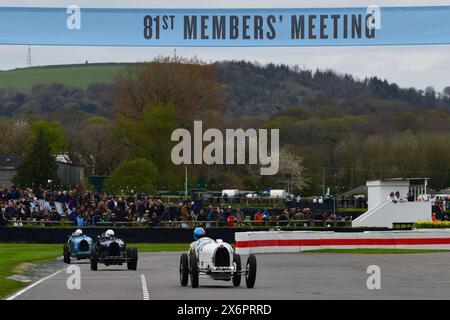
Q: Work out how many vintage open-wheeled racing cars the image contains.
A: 3